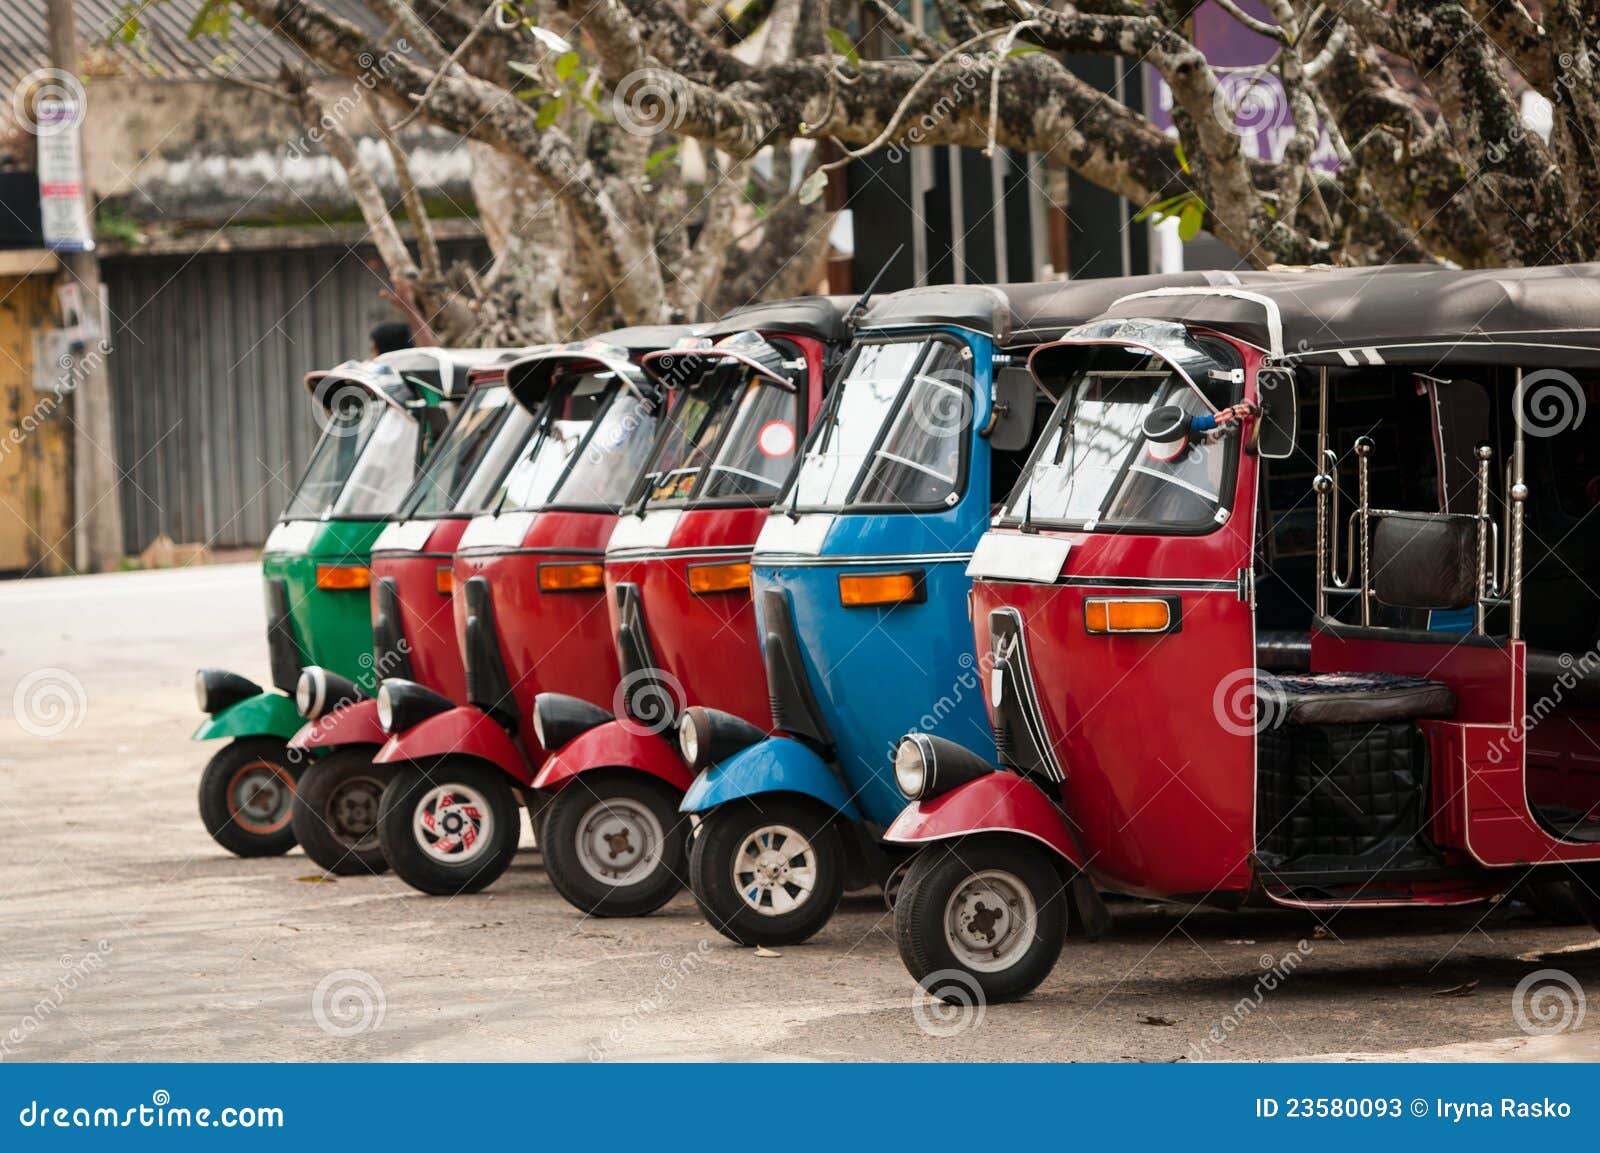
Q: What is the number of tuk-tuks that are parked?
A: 6